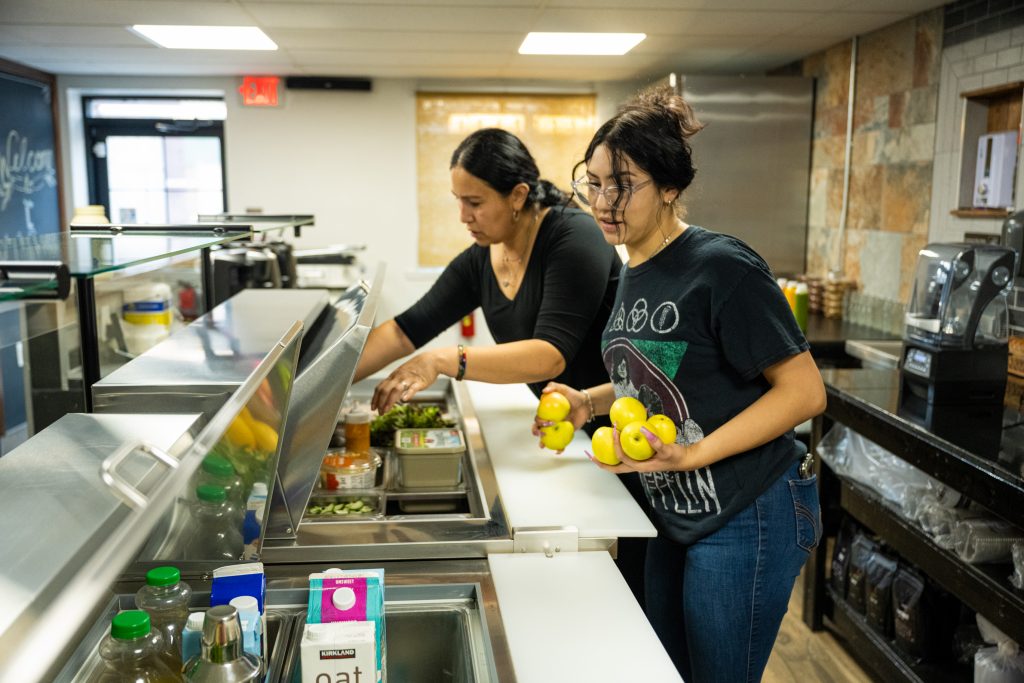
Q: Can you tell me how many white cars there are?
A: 0